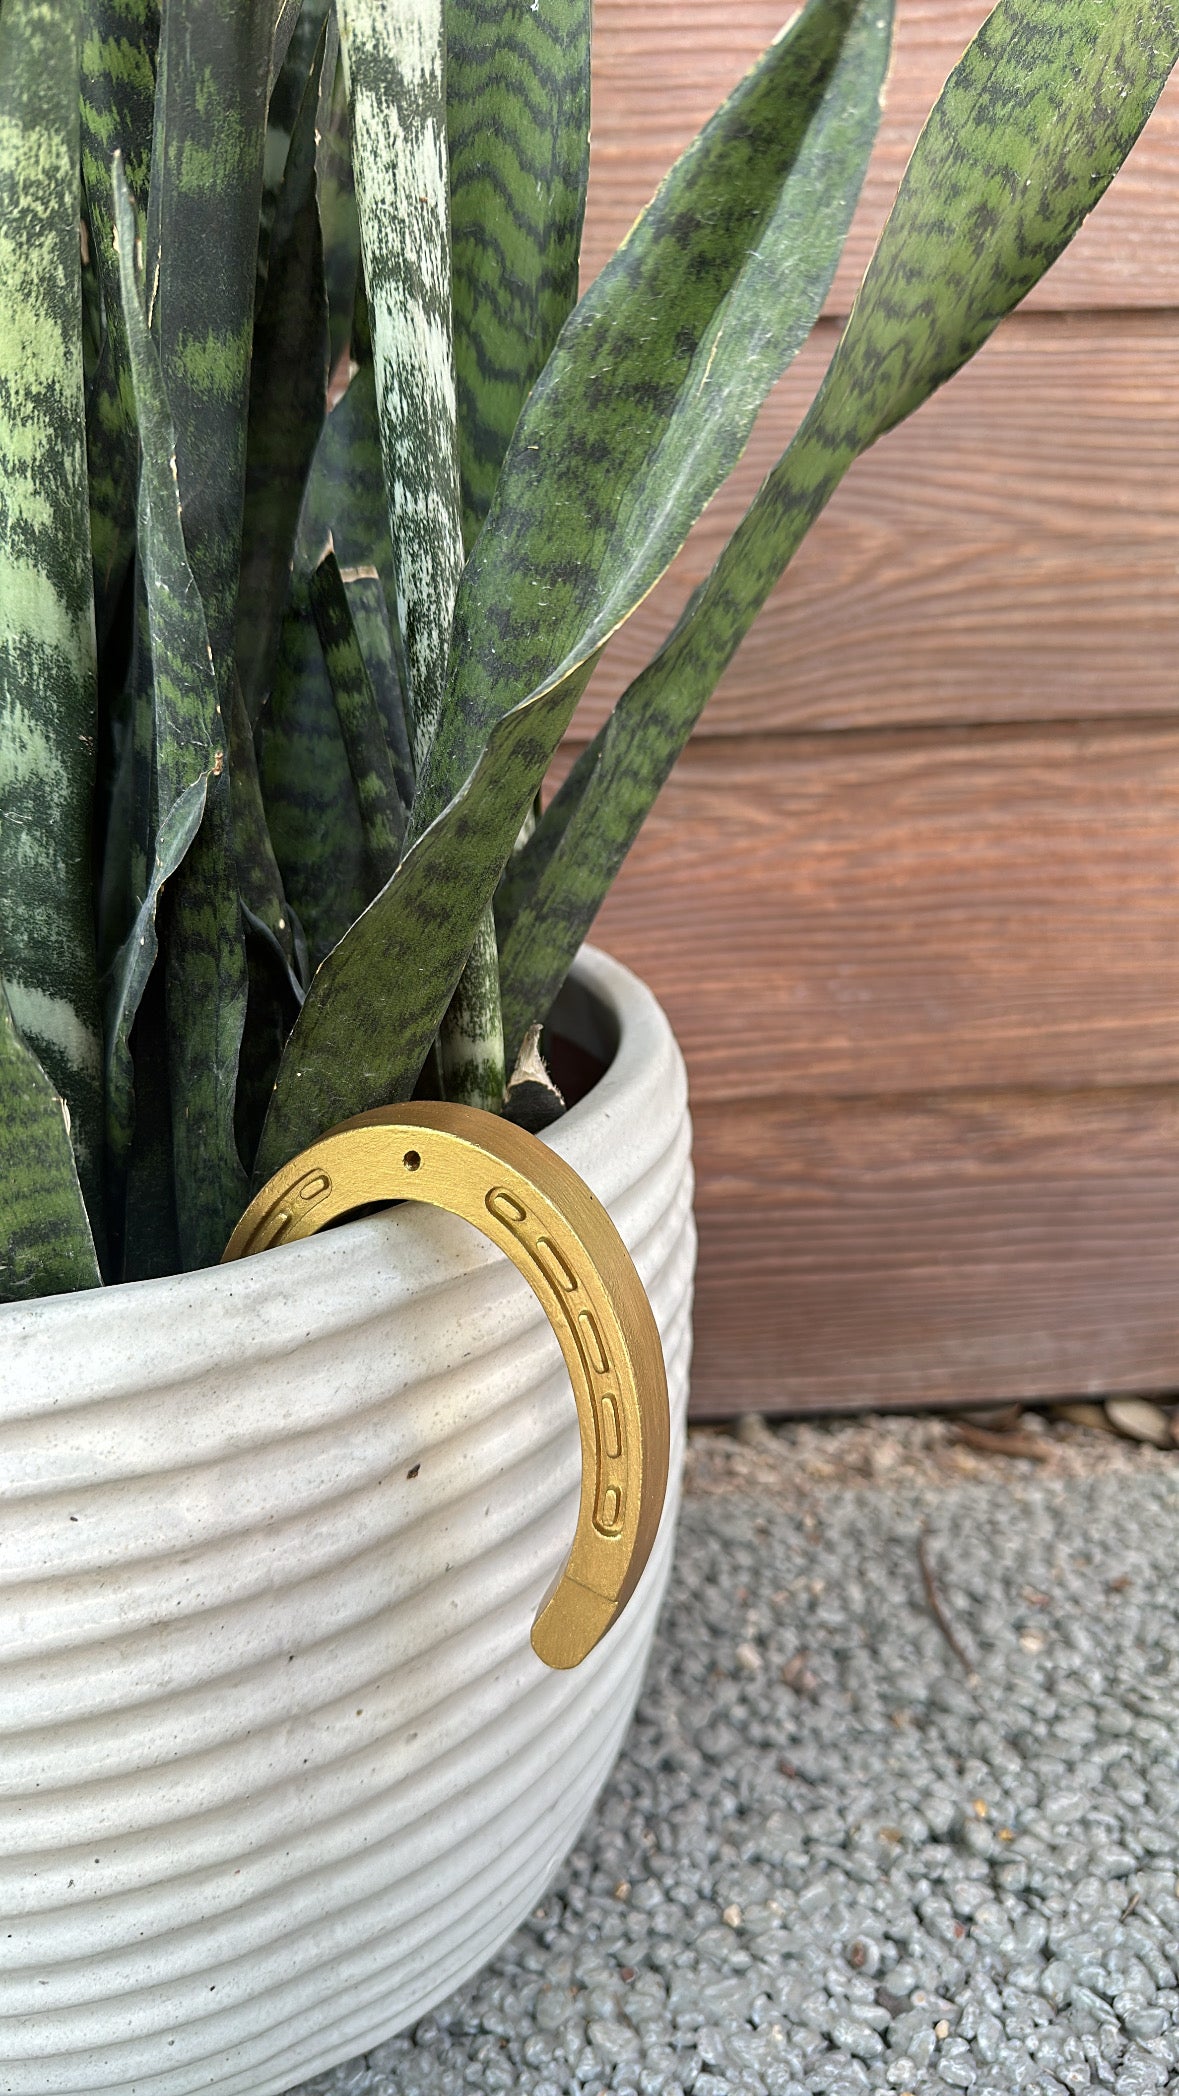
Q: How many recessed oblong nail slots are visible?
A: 7